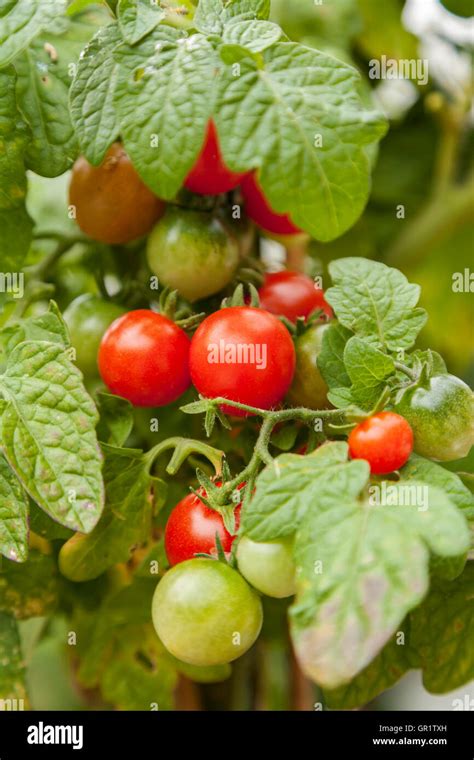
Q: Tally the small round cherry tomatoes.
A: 14